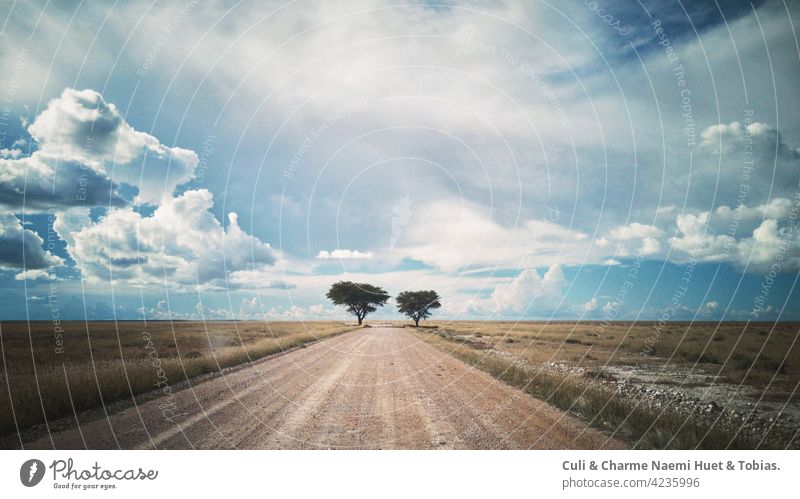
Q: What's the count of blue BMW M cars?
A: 0